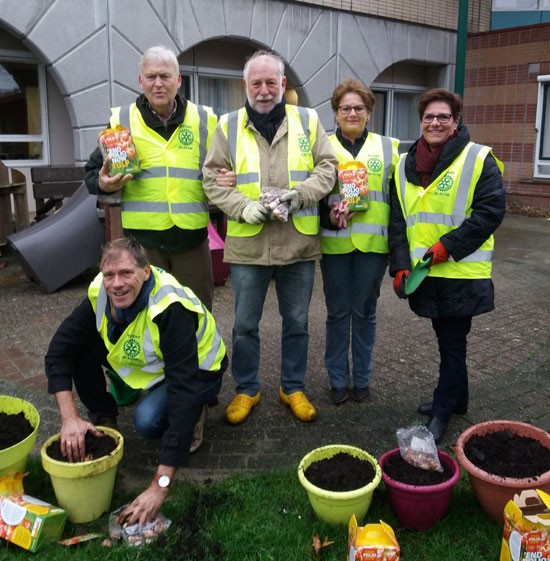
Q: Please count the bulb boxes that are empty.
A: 3